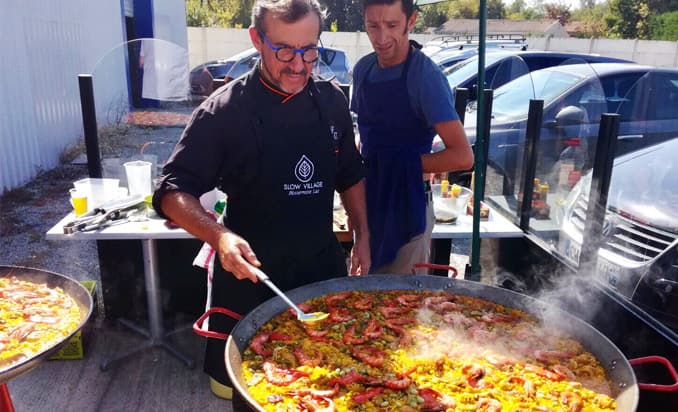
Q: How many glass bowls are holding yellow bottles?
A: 1